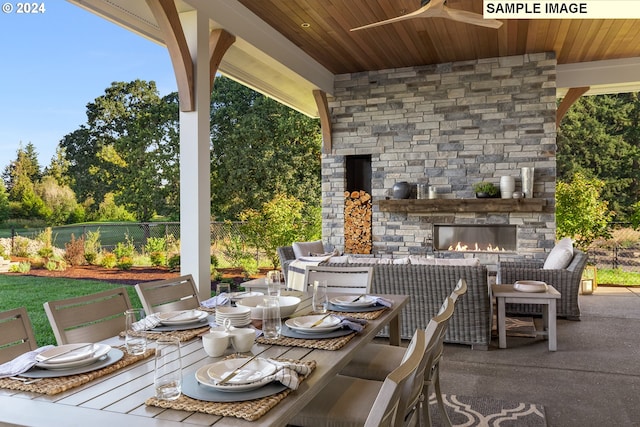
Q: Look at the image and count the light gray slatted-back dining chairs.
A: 7